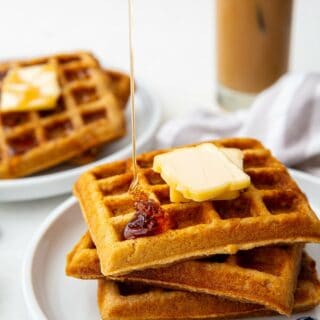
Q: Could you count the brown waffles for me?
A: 5